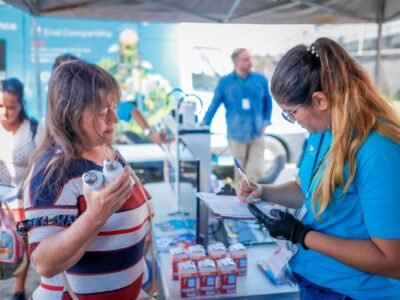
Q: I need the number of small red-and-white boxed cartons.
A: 7